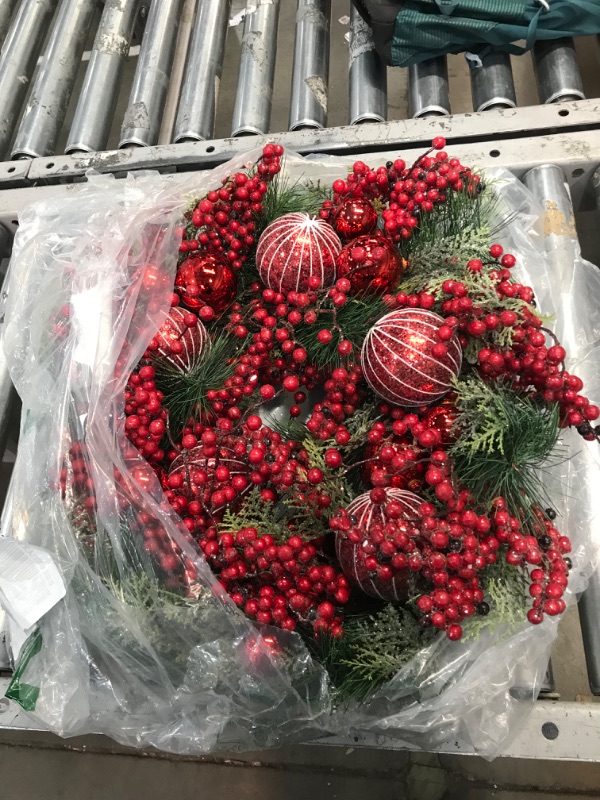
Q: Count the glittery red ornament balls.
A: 5